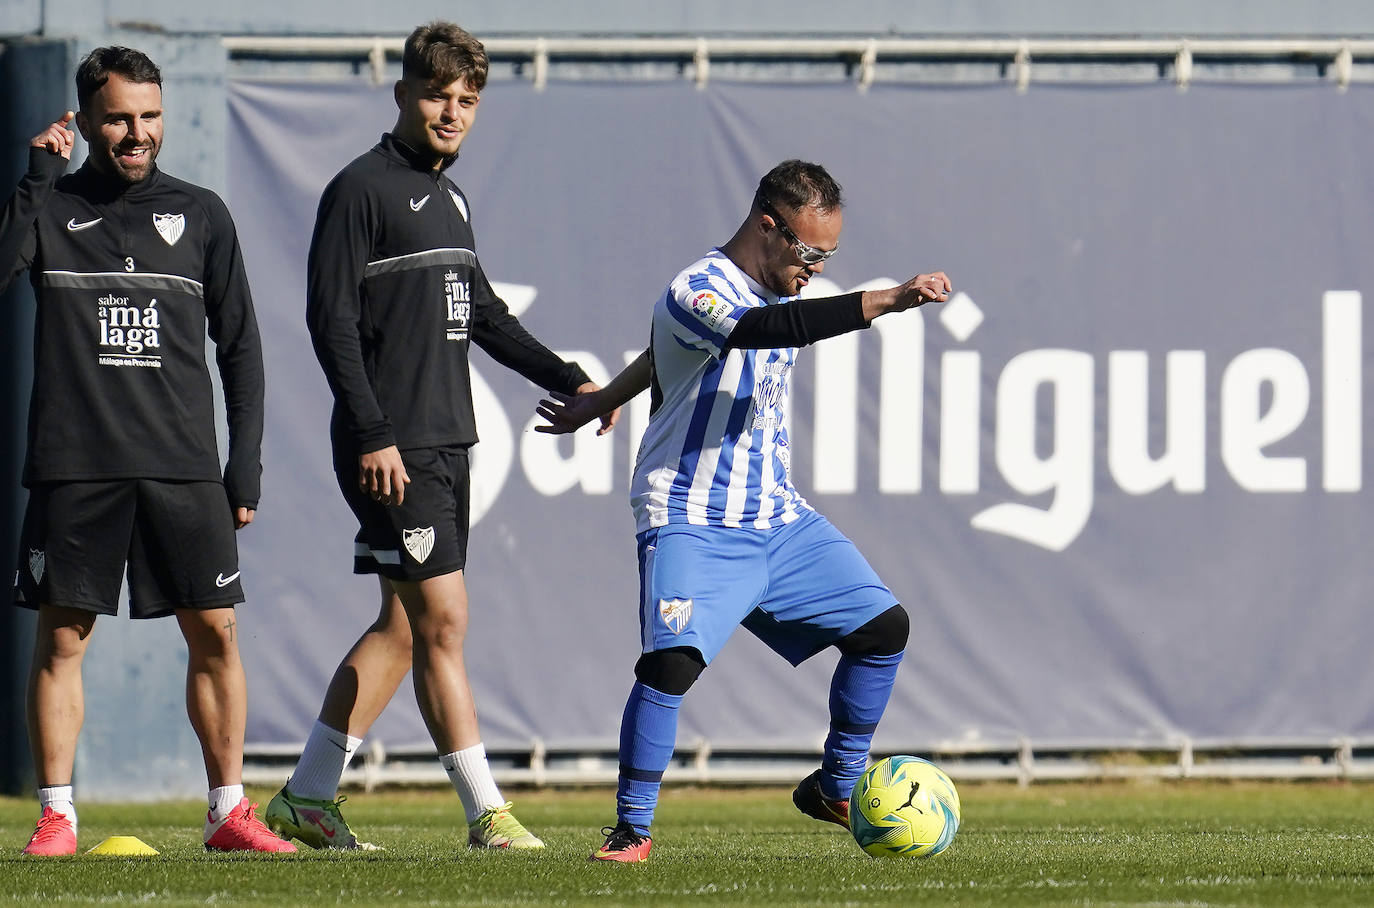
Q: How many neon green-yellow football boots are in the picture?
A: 2